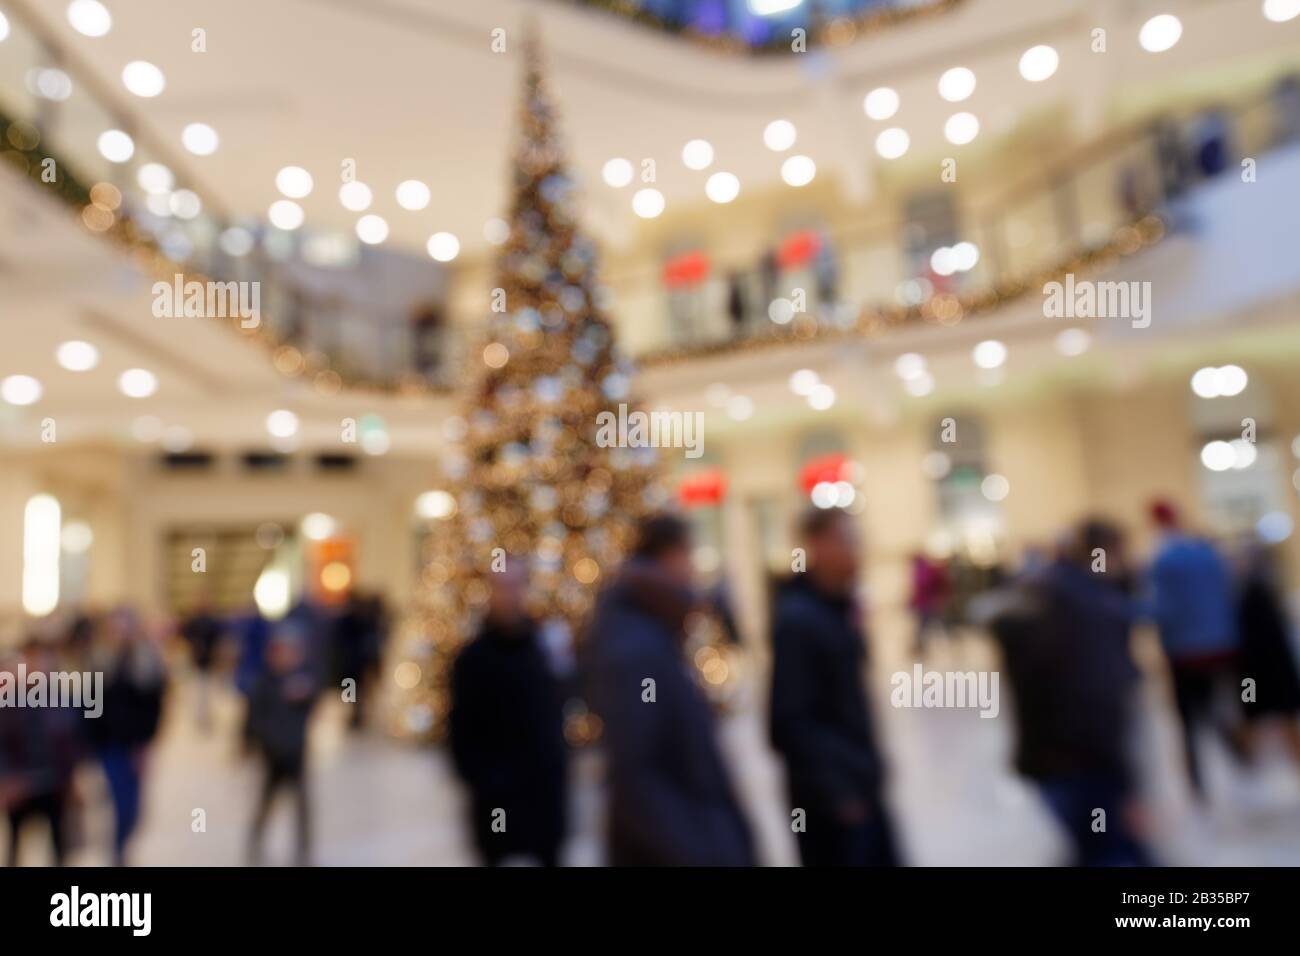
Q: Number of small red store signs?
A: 4